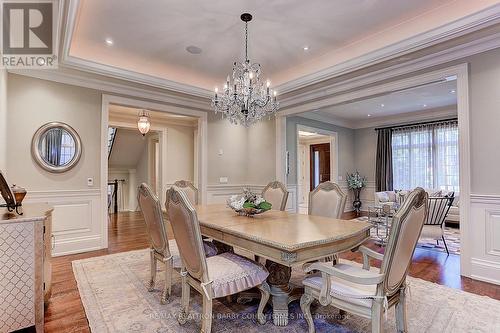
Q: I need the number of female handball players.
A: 0